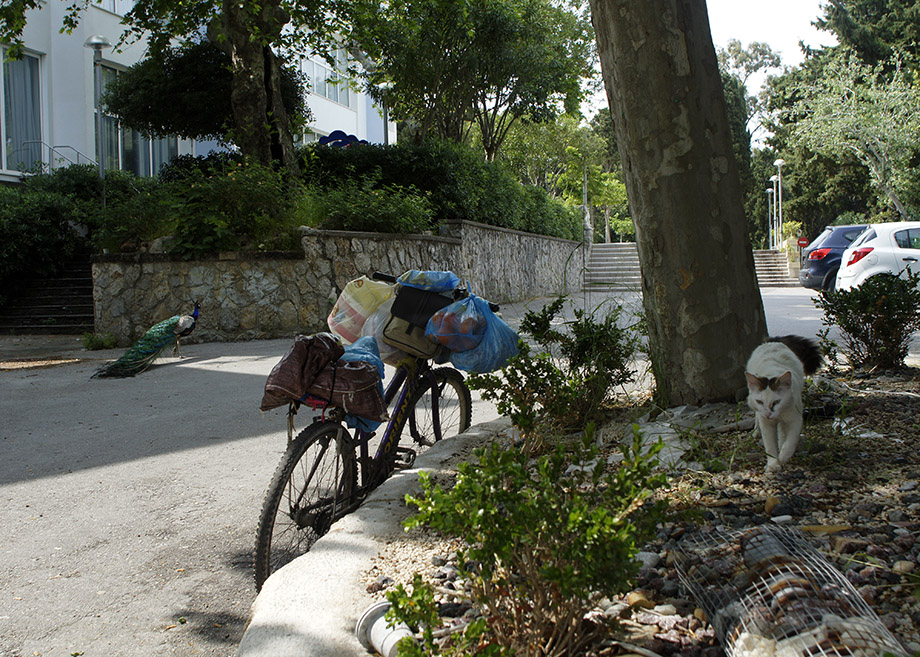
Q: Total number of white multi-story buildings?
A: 1